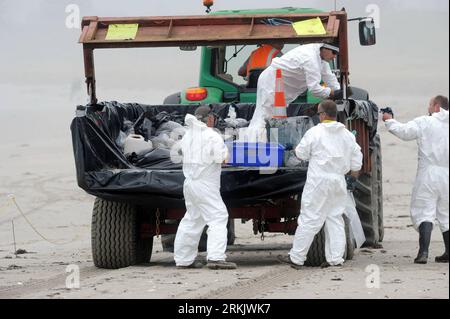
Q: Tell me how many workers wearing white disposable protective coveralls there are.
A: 4